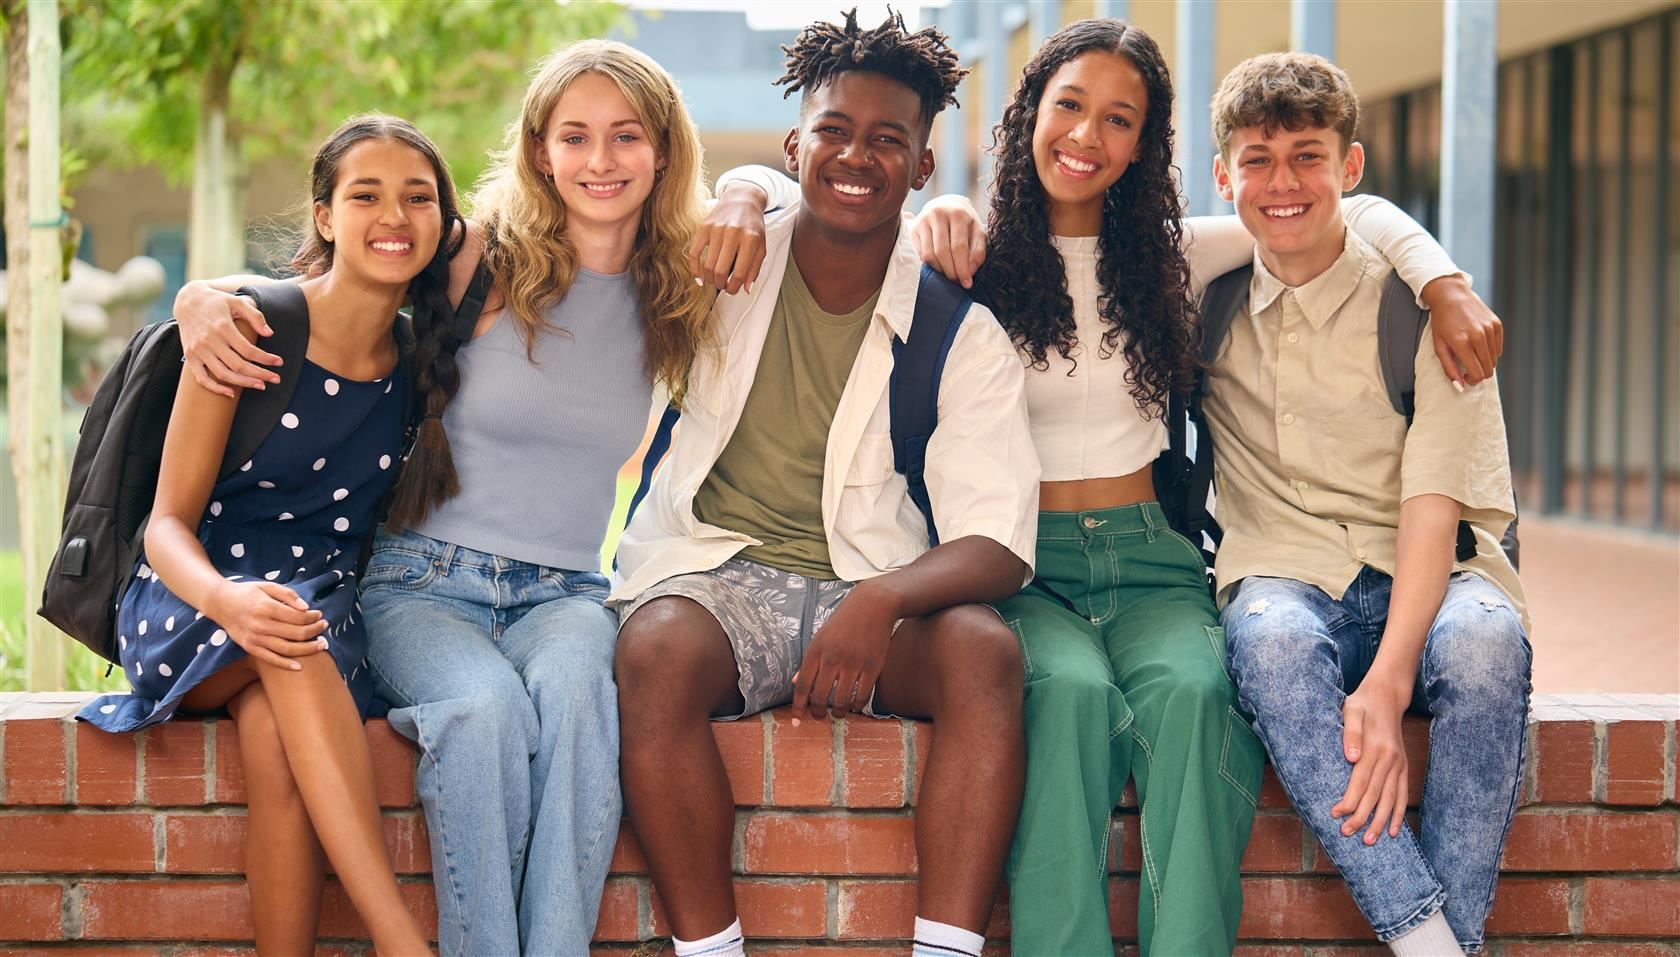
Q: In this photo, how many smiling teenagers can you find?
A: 5